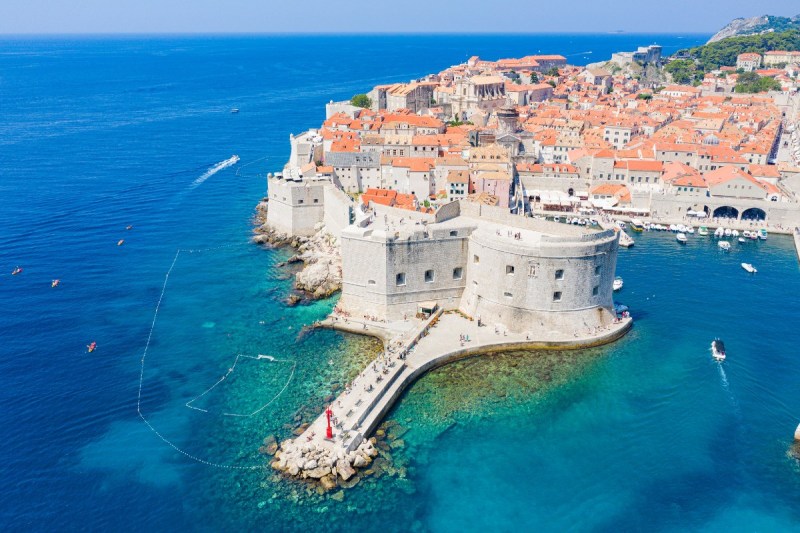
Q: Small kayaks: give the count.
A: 5